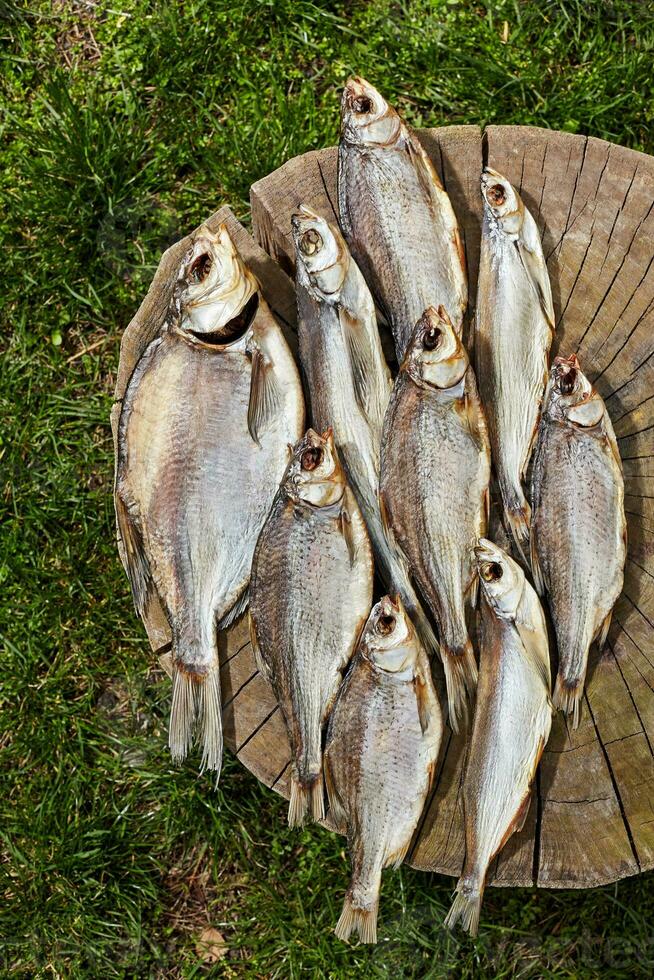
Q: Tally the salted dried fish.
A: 9